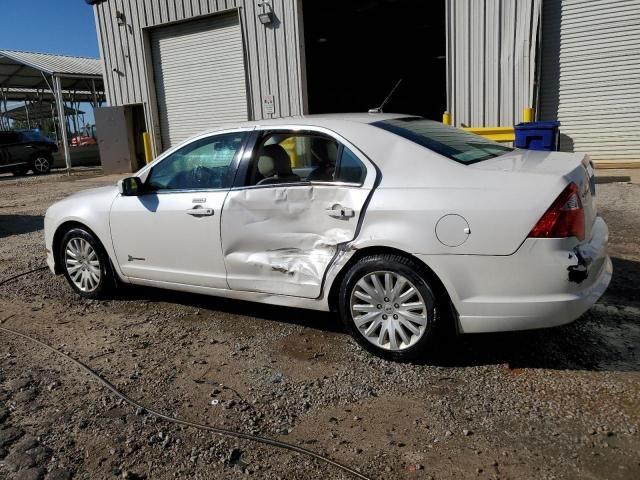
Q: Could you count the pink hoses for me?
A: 0